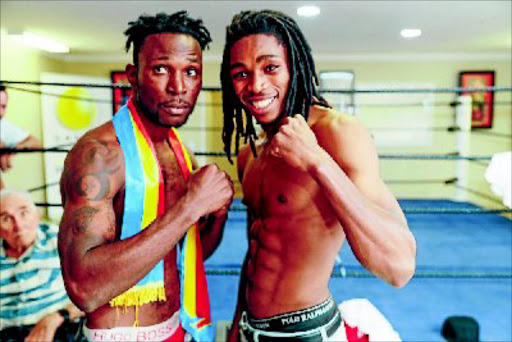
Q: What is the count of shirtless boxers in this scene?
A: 2